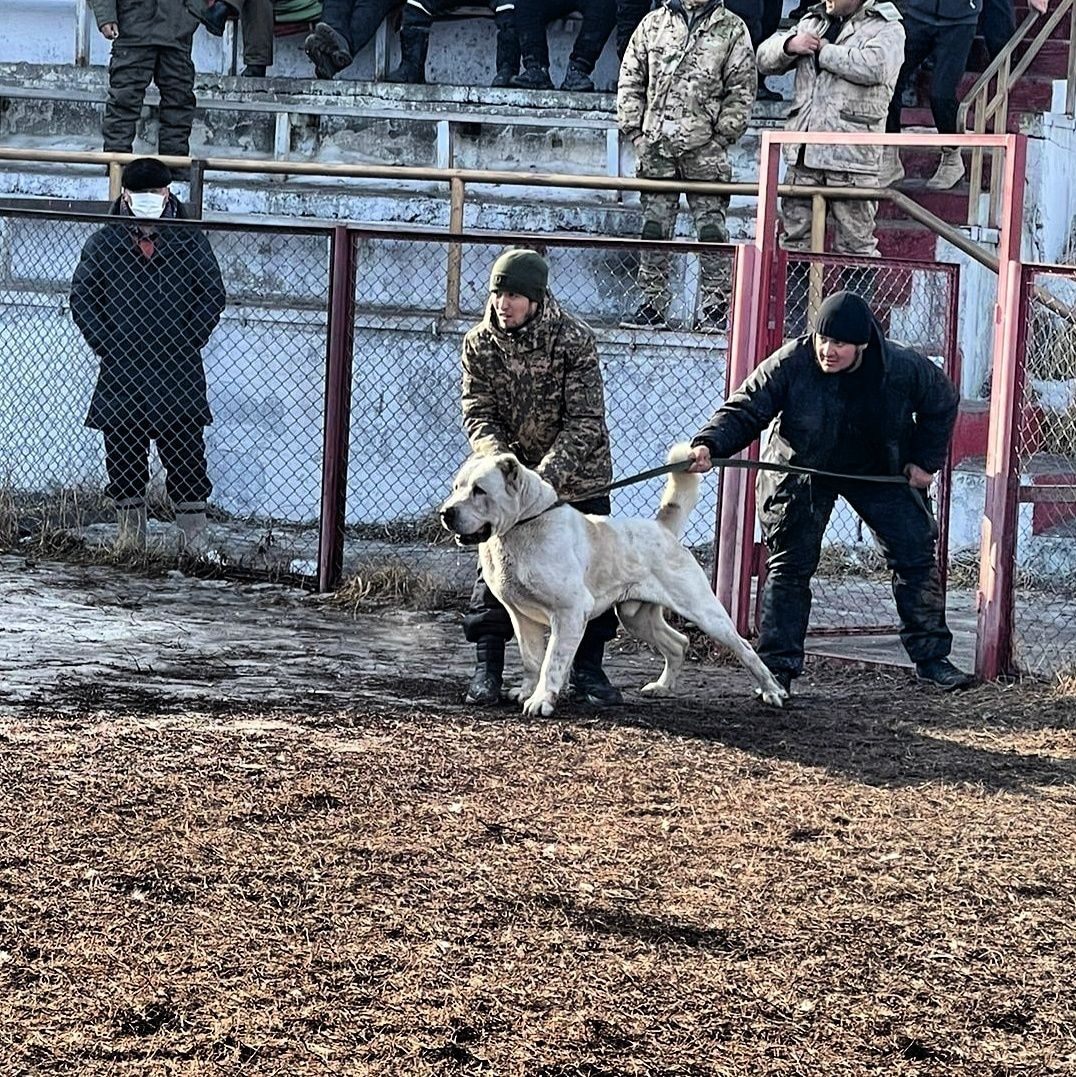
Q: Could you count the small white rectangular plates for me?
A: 0